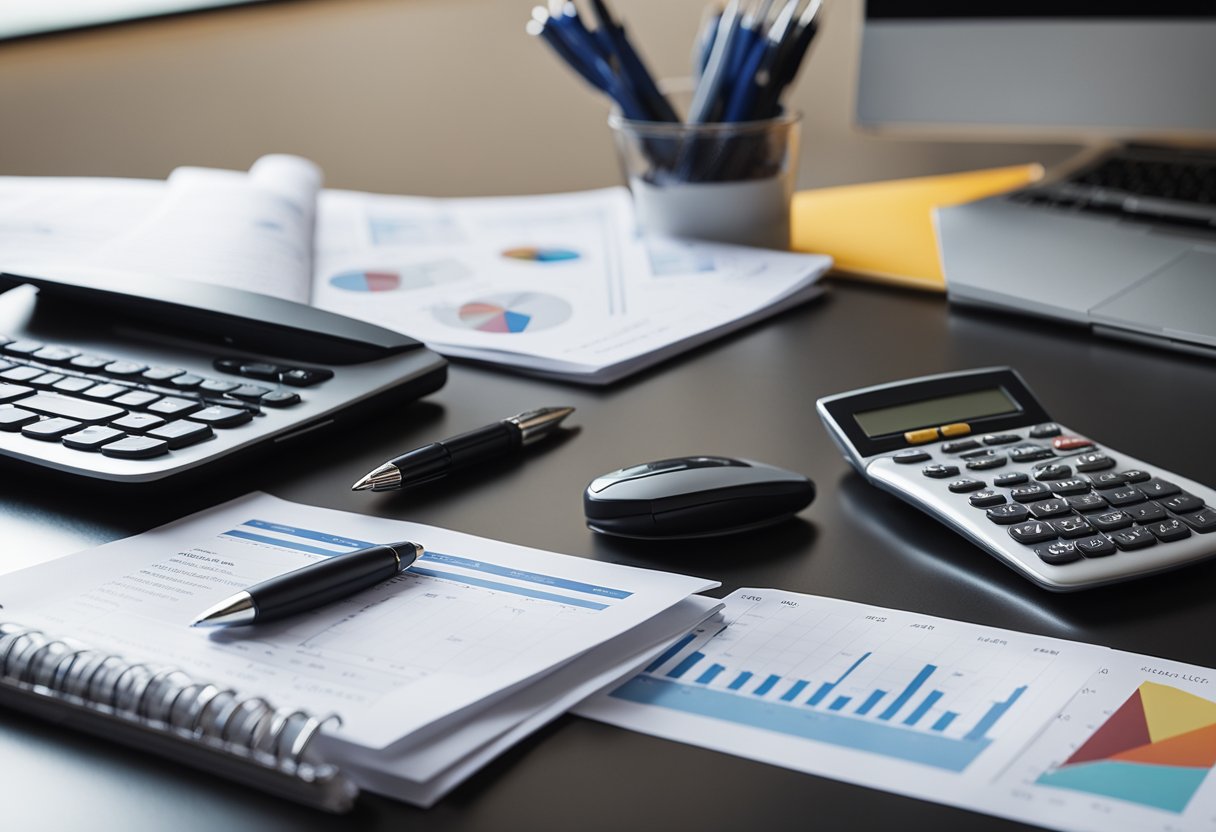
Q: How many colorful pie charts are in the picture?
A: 3